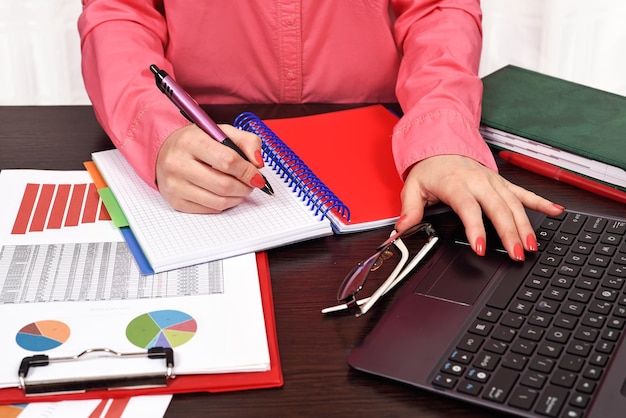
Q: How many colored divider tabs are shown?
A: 3